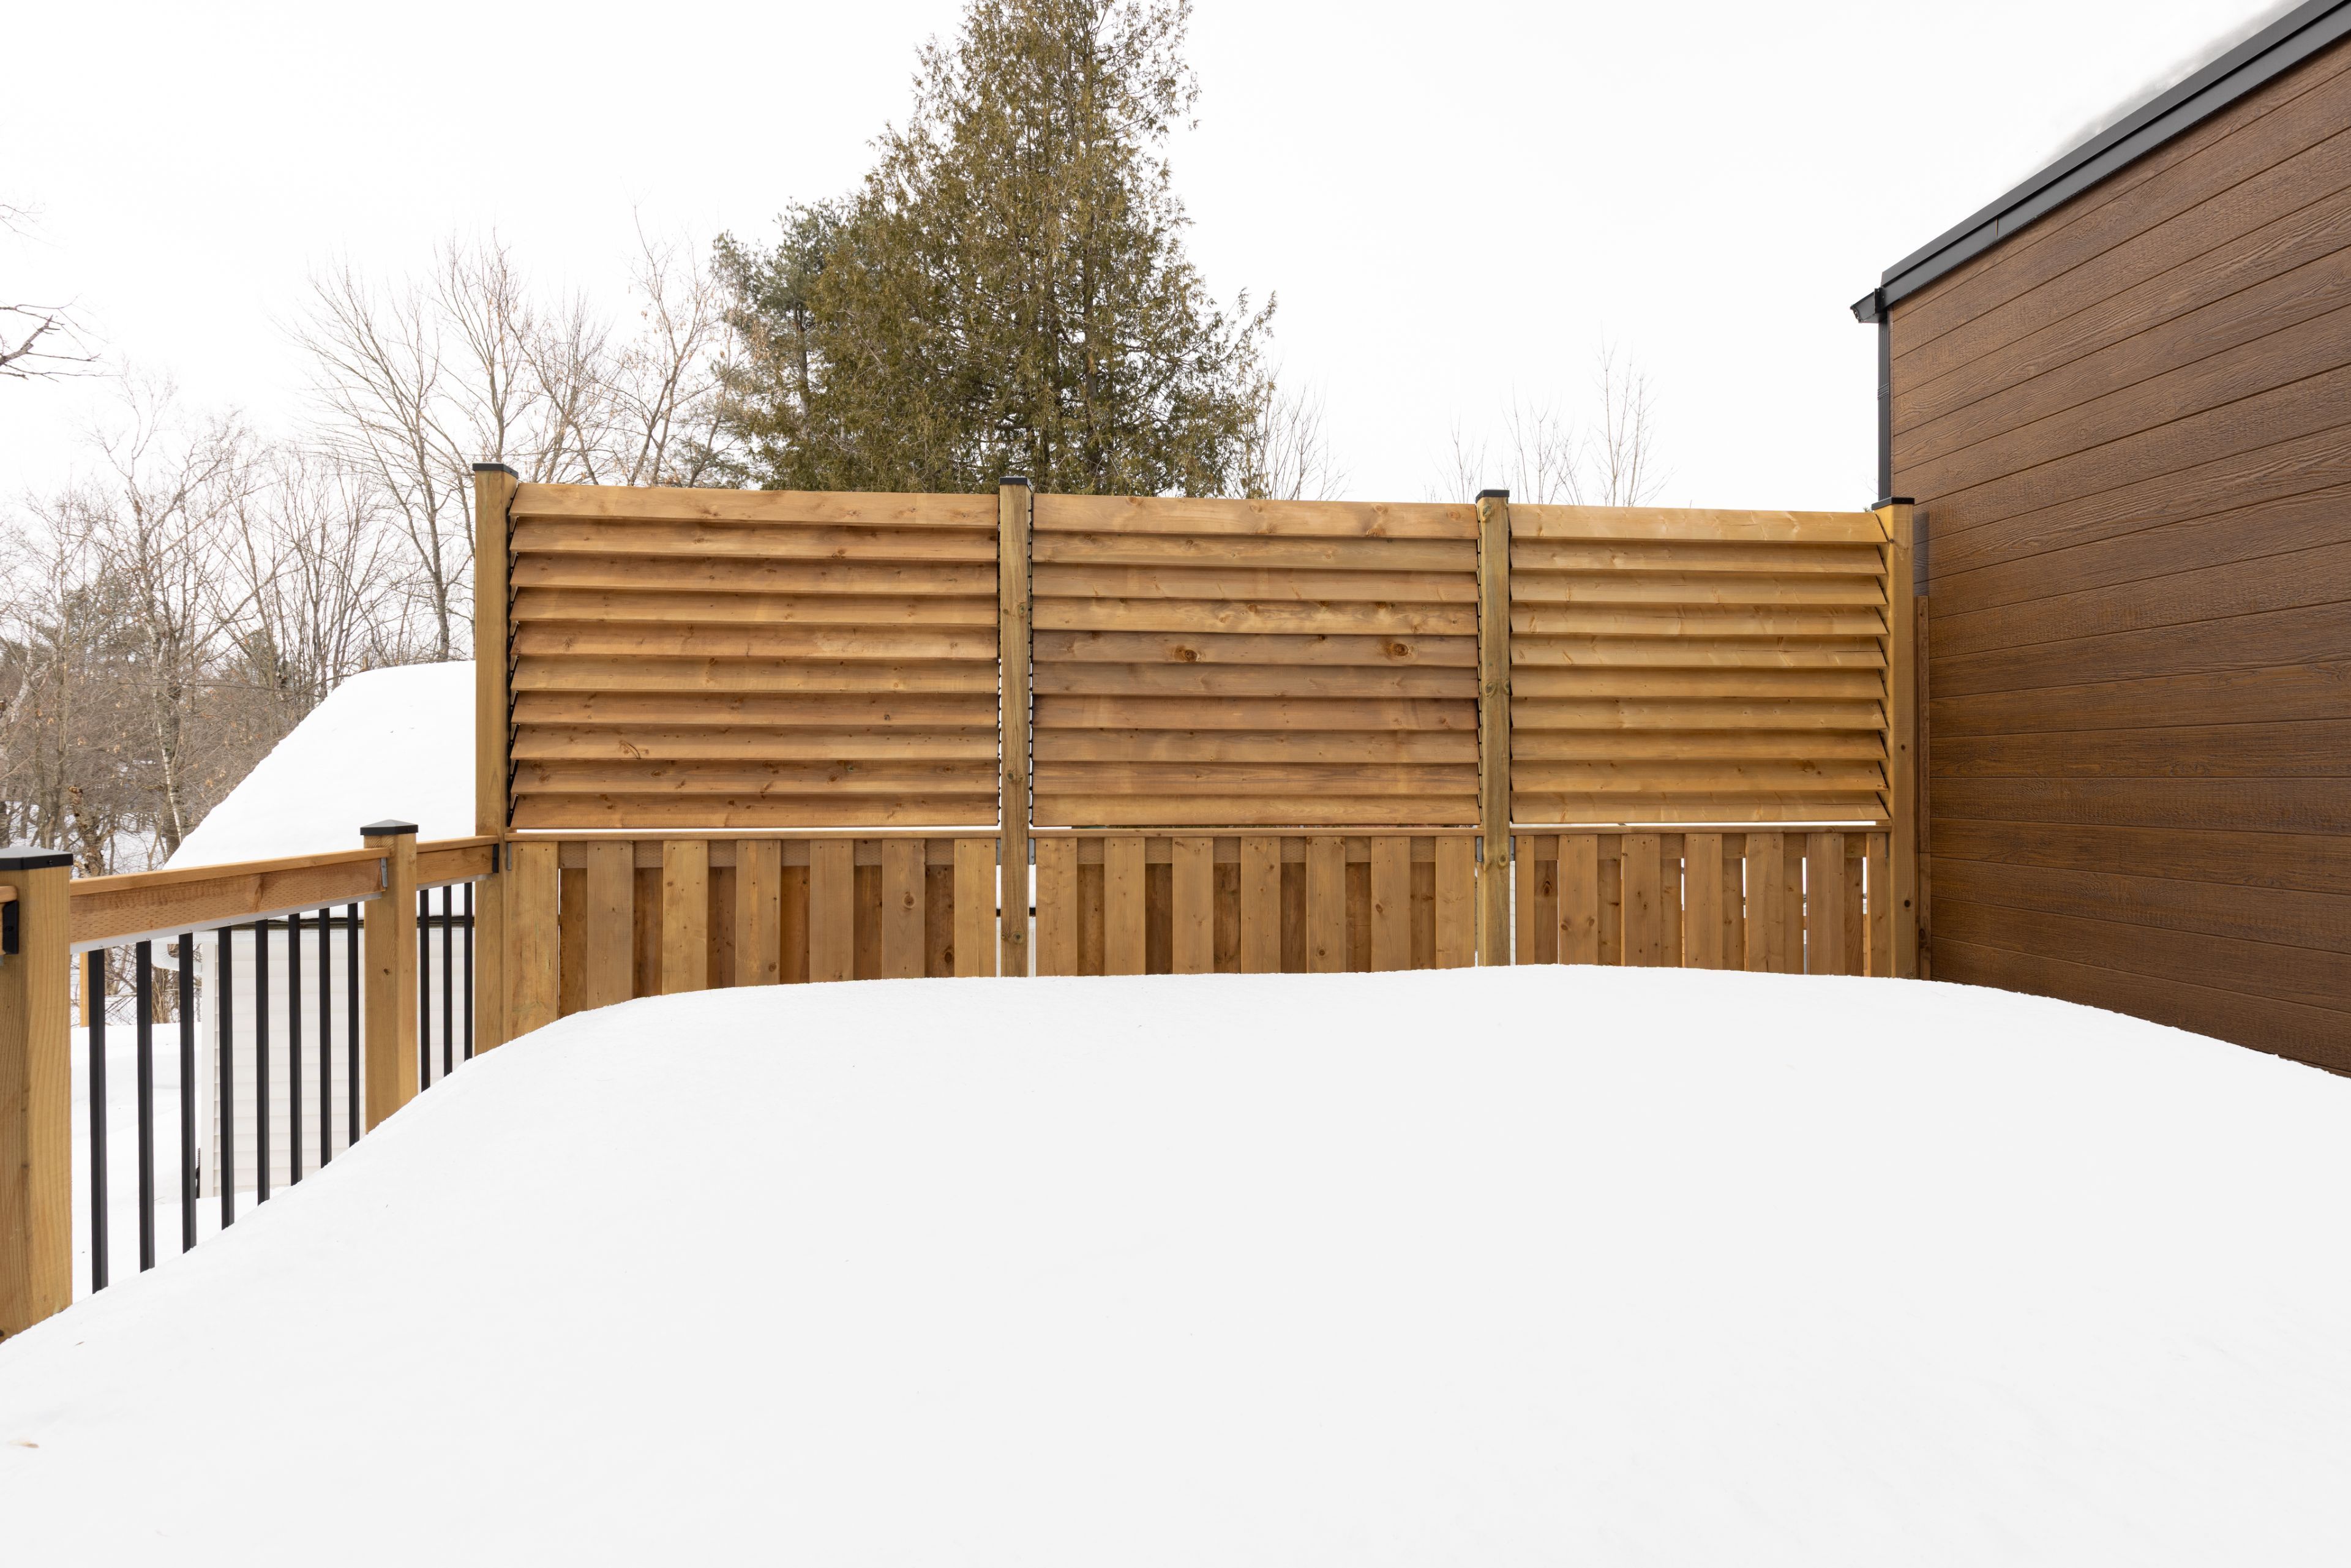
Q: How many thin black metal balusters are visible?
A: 11